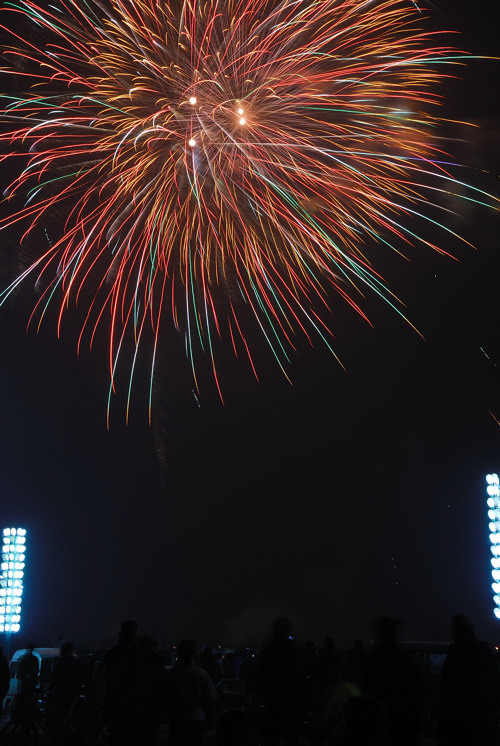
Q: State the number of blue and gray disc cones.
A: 0